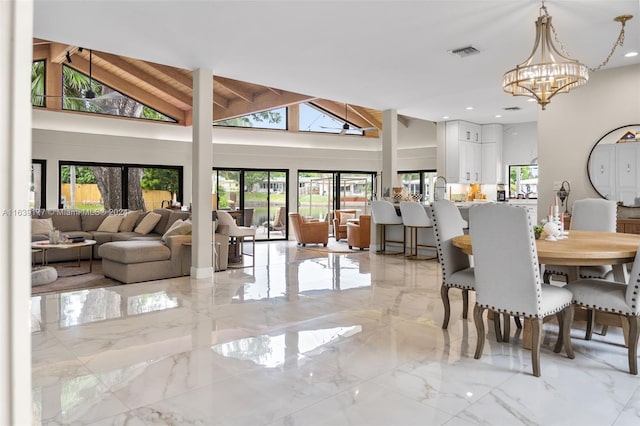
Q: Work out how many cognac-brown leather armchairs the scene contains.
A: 3